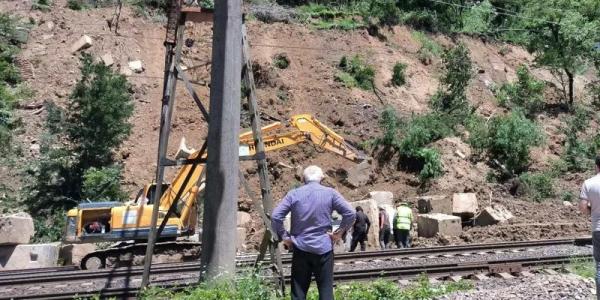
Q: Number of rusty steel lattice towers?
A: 1